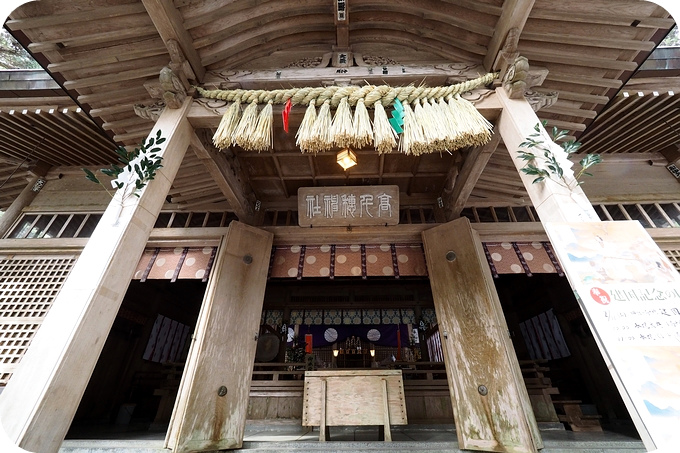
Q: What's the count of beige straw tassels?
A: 15